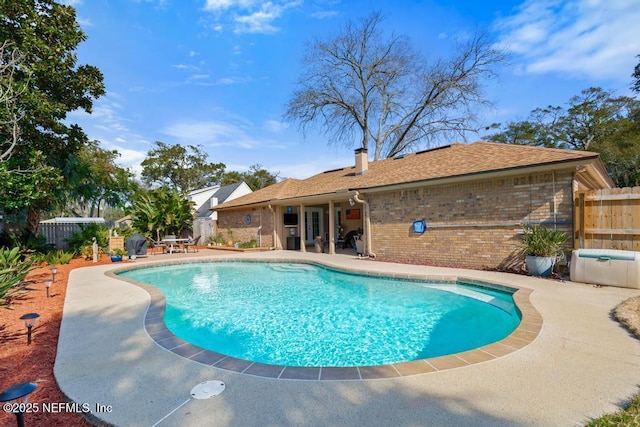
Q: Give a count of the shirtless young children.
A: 0